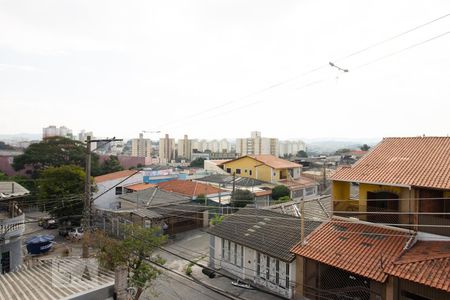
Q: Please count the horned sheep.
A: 0